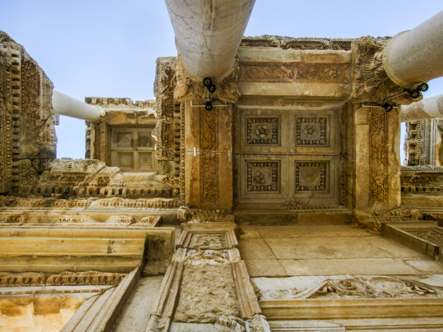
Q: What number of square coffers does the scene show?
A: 8